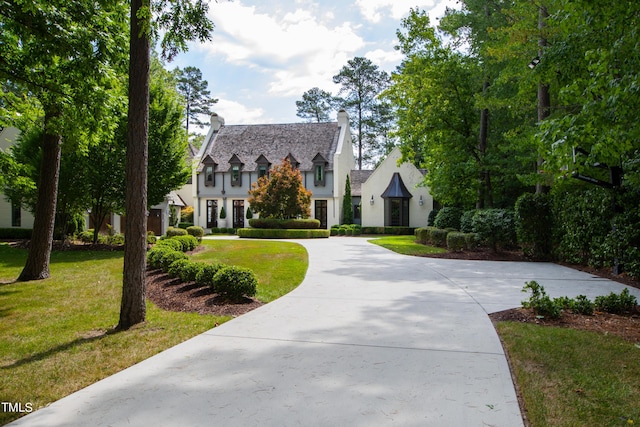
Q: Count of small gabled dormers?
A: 5